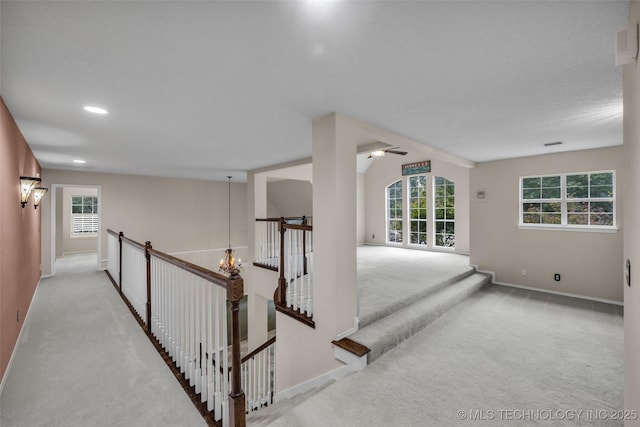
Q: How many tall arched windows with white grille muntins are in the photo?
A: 3